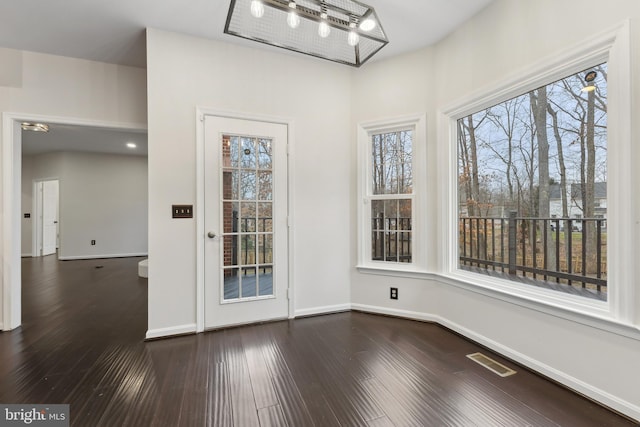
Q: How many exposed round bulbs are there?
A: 4